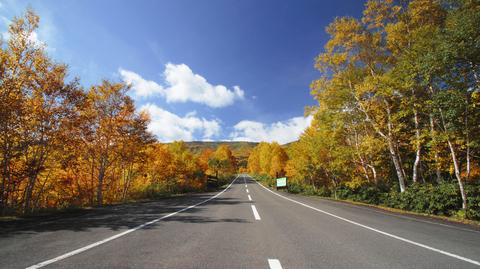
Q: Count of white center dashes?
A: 5